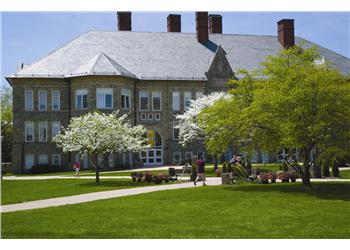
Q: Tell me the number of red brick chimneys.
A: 5